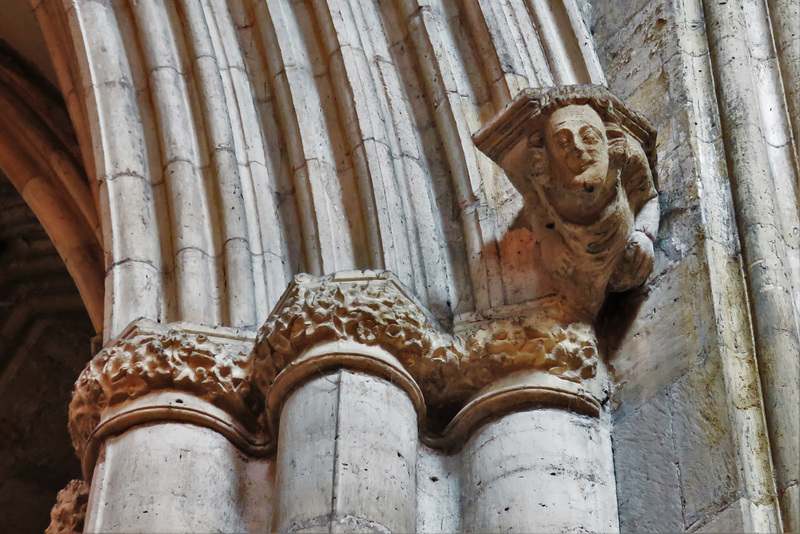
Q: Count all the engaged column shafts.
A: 3